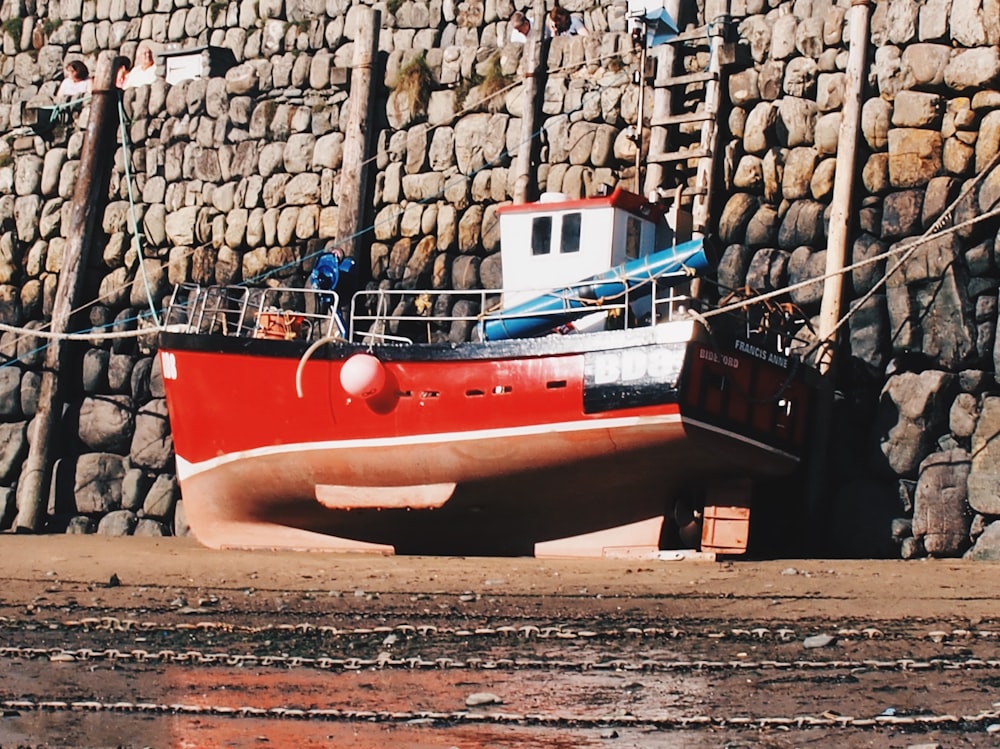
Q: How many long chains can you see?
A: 3